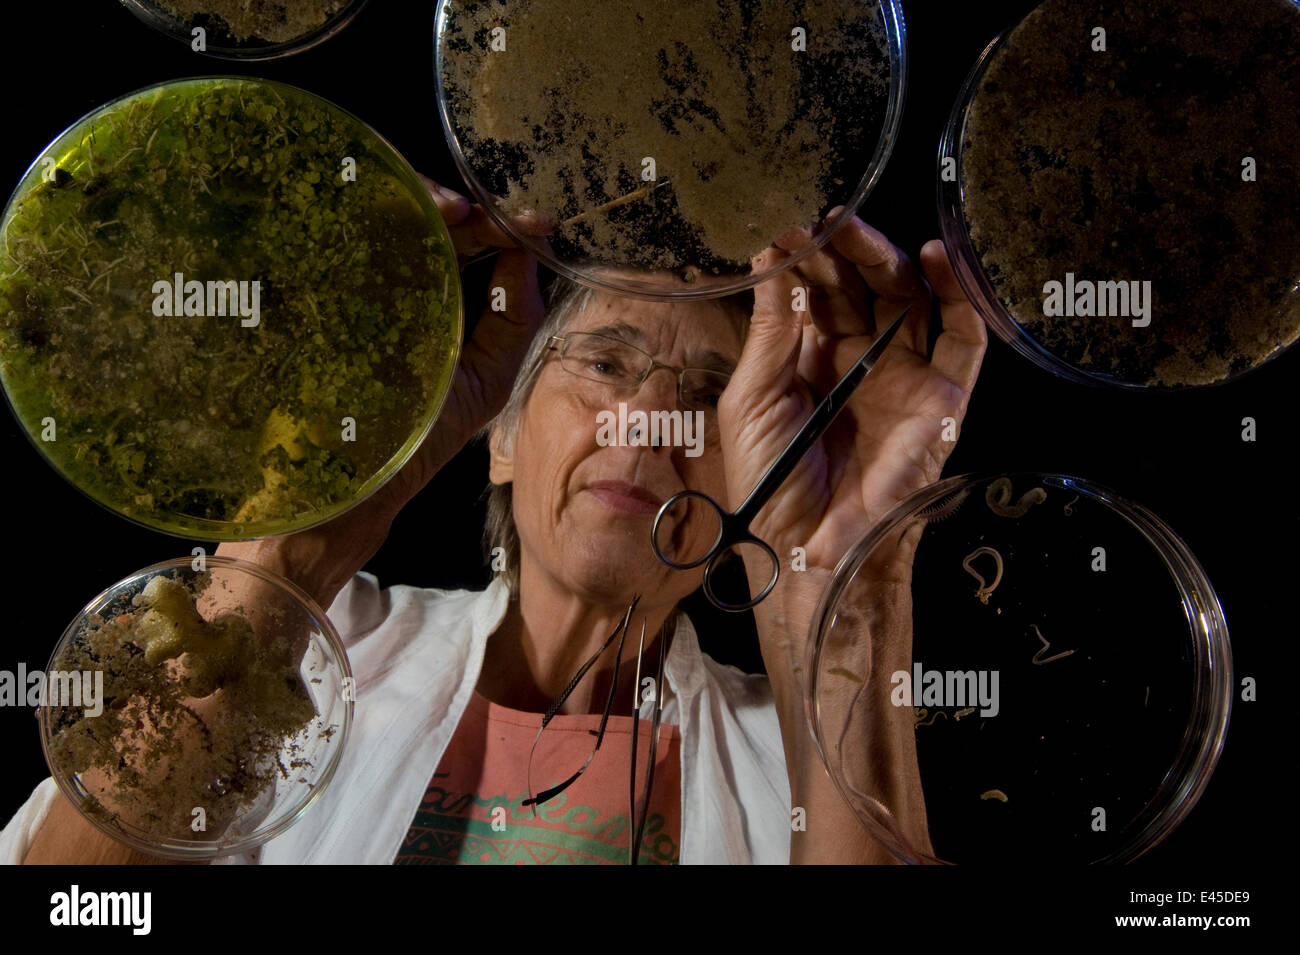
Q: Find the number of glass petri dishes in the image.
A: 6